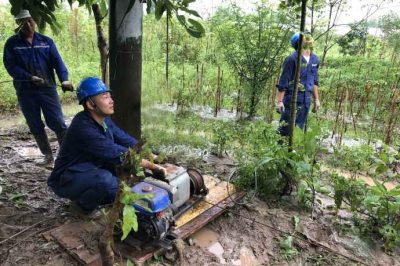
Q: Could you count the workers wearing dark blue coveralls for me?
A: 3